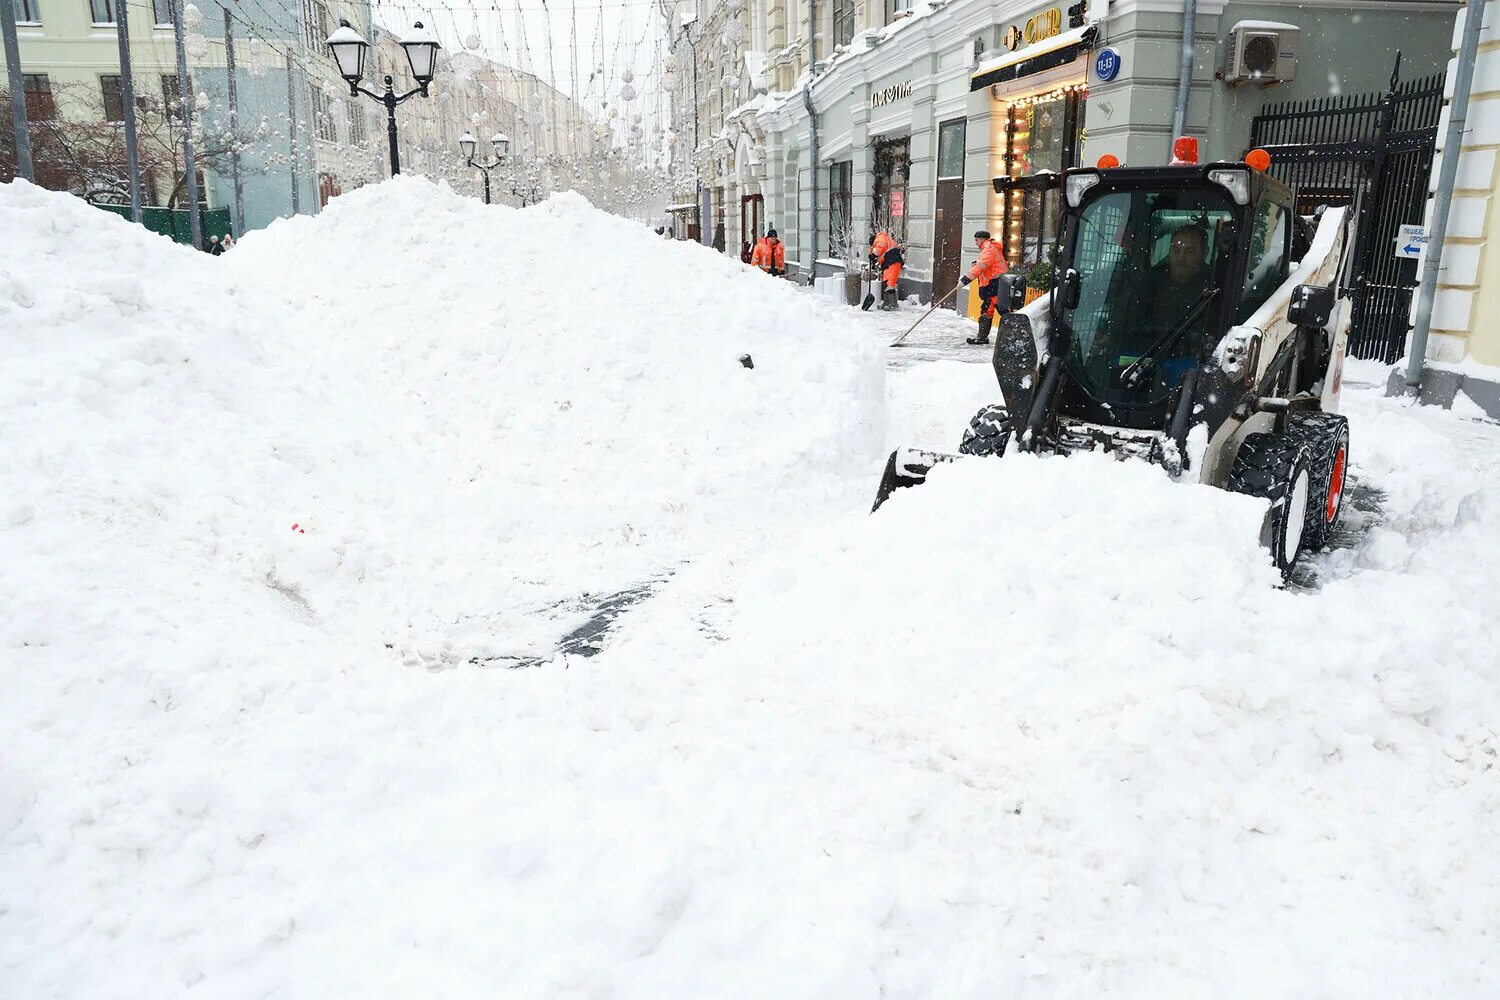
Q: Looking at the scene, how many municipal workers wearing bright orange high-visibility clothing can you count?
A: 3